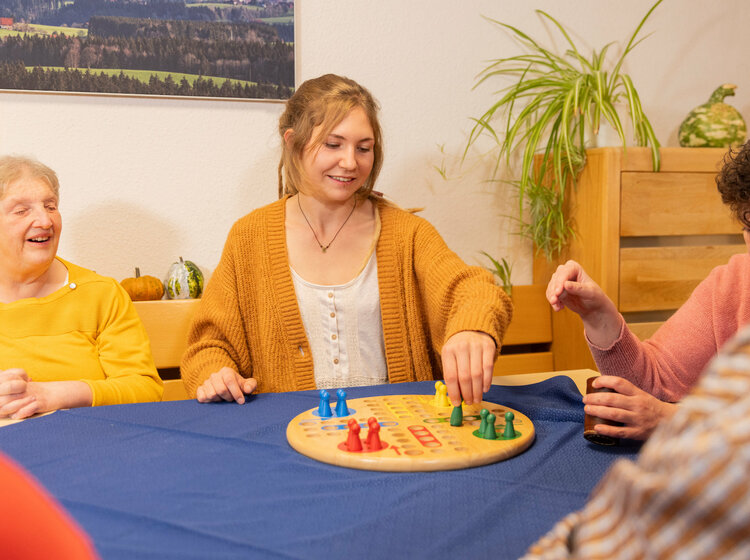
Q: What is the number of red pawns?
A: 4